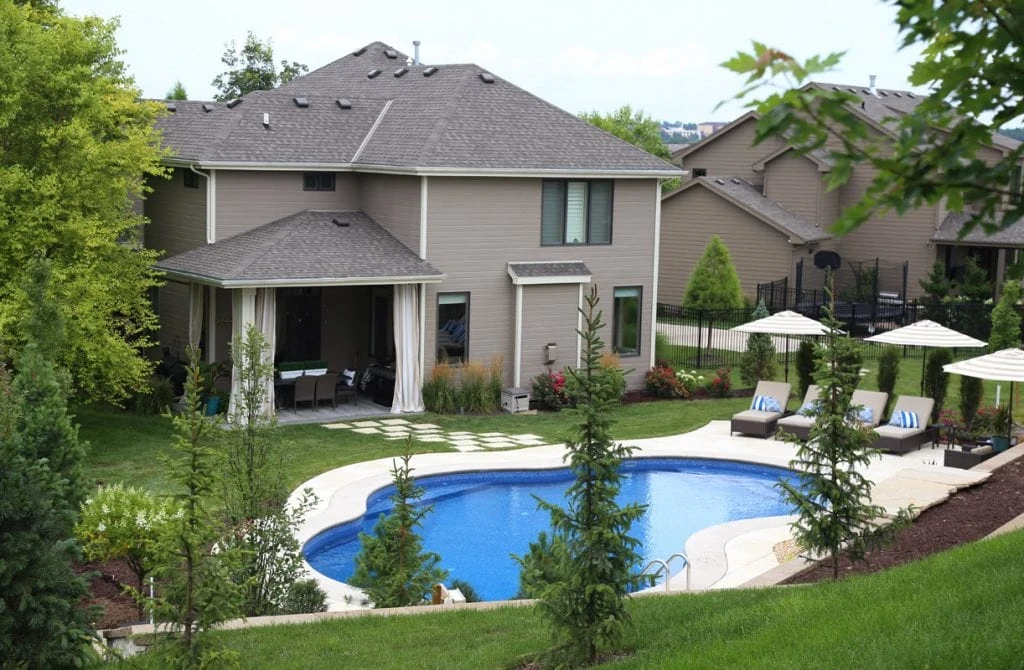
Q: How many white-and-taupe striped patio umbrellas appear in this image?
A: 3